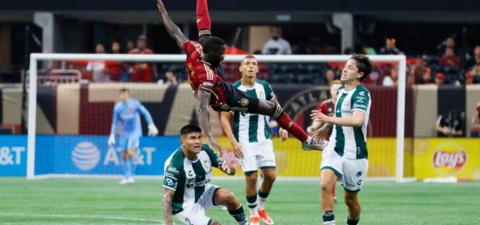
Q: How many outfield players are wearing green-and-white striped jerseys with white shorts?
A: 3